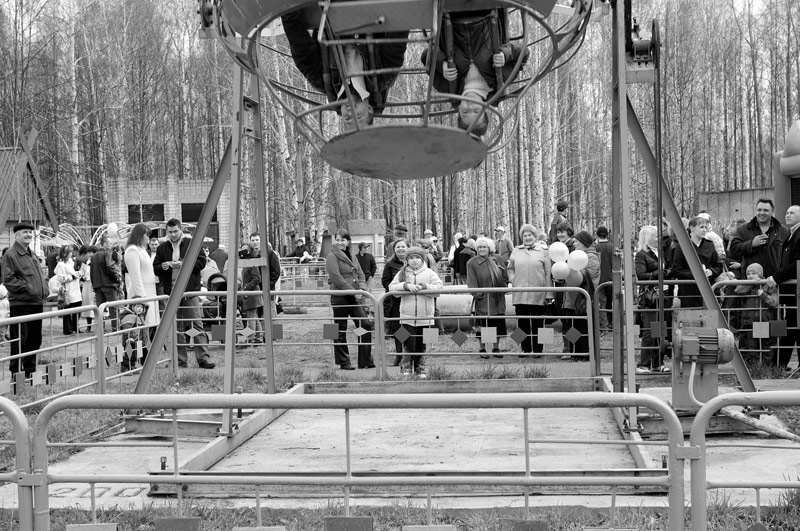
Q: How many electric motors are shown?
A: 1